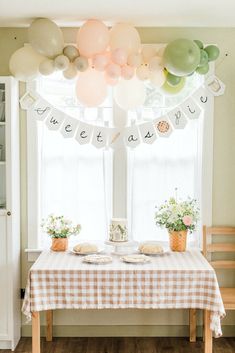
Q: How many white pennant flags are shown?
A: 14